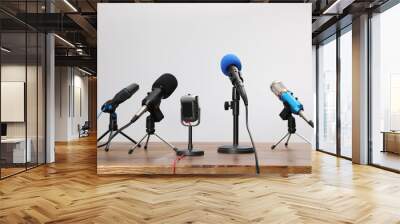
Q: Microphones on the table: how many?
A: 5